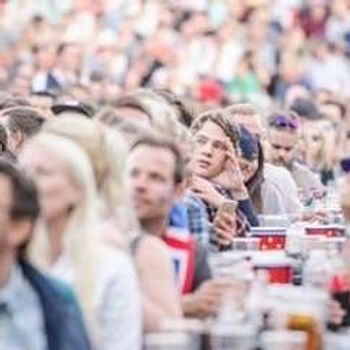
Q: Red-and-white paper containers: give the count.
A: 3